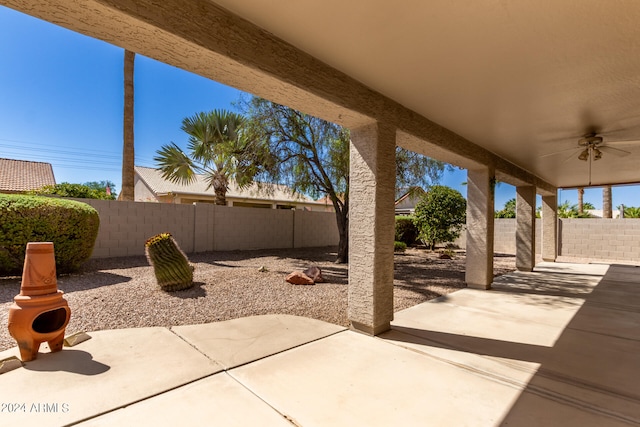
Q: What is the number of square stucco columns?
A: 4